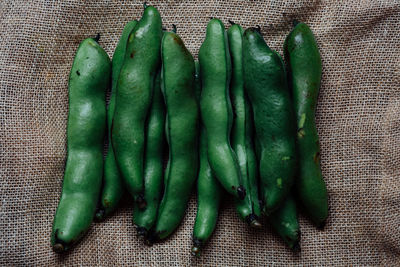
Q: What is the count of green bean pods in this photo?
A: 11